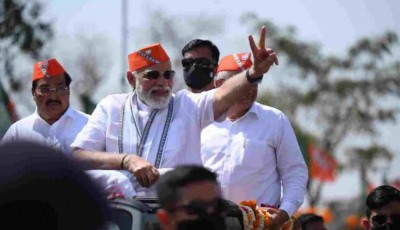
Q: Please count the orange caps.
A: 3